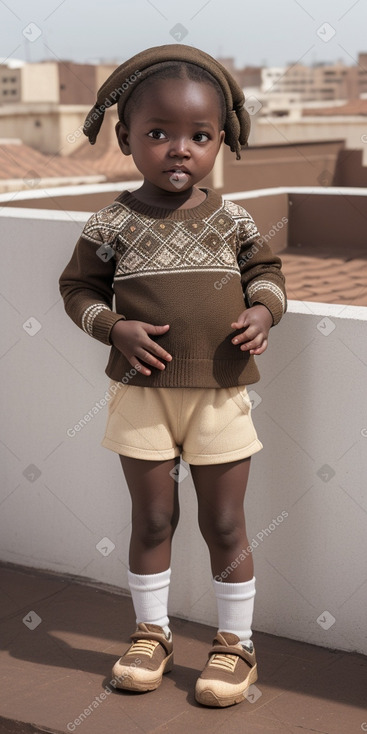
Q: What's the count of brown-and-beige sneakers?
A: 2